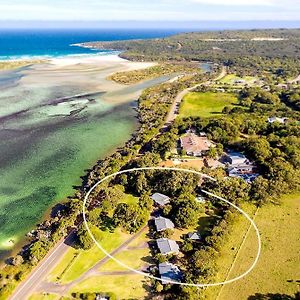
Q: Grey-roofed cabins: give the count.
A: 4